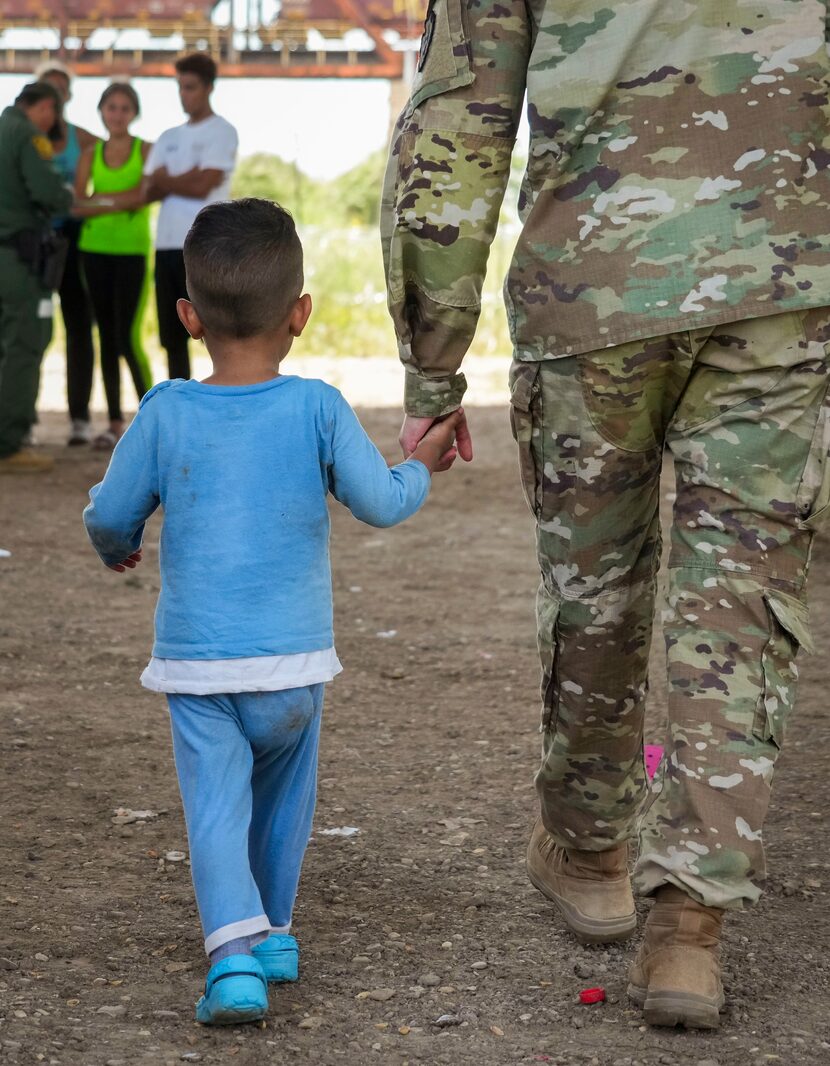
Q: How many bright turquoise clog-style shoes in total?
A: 2